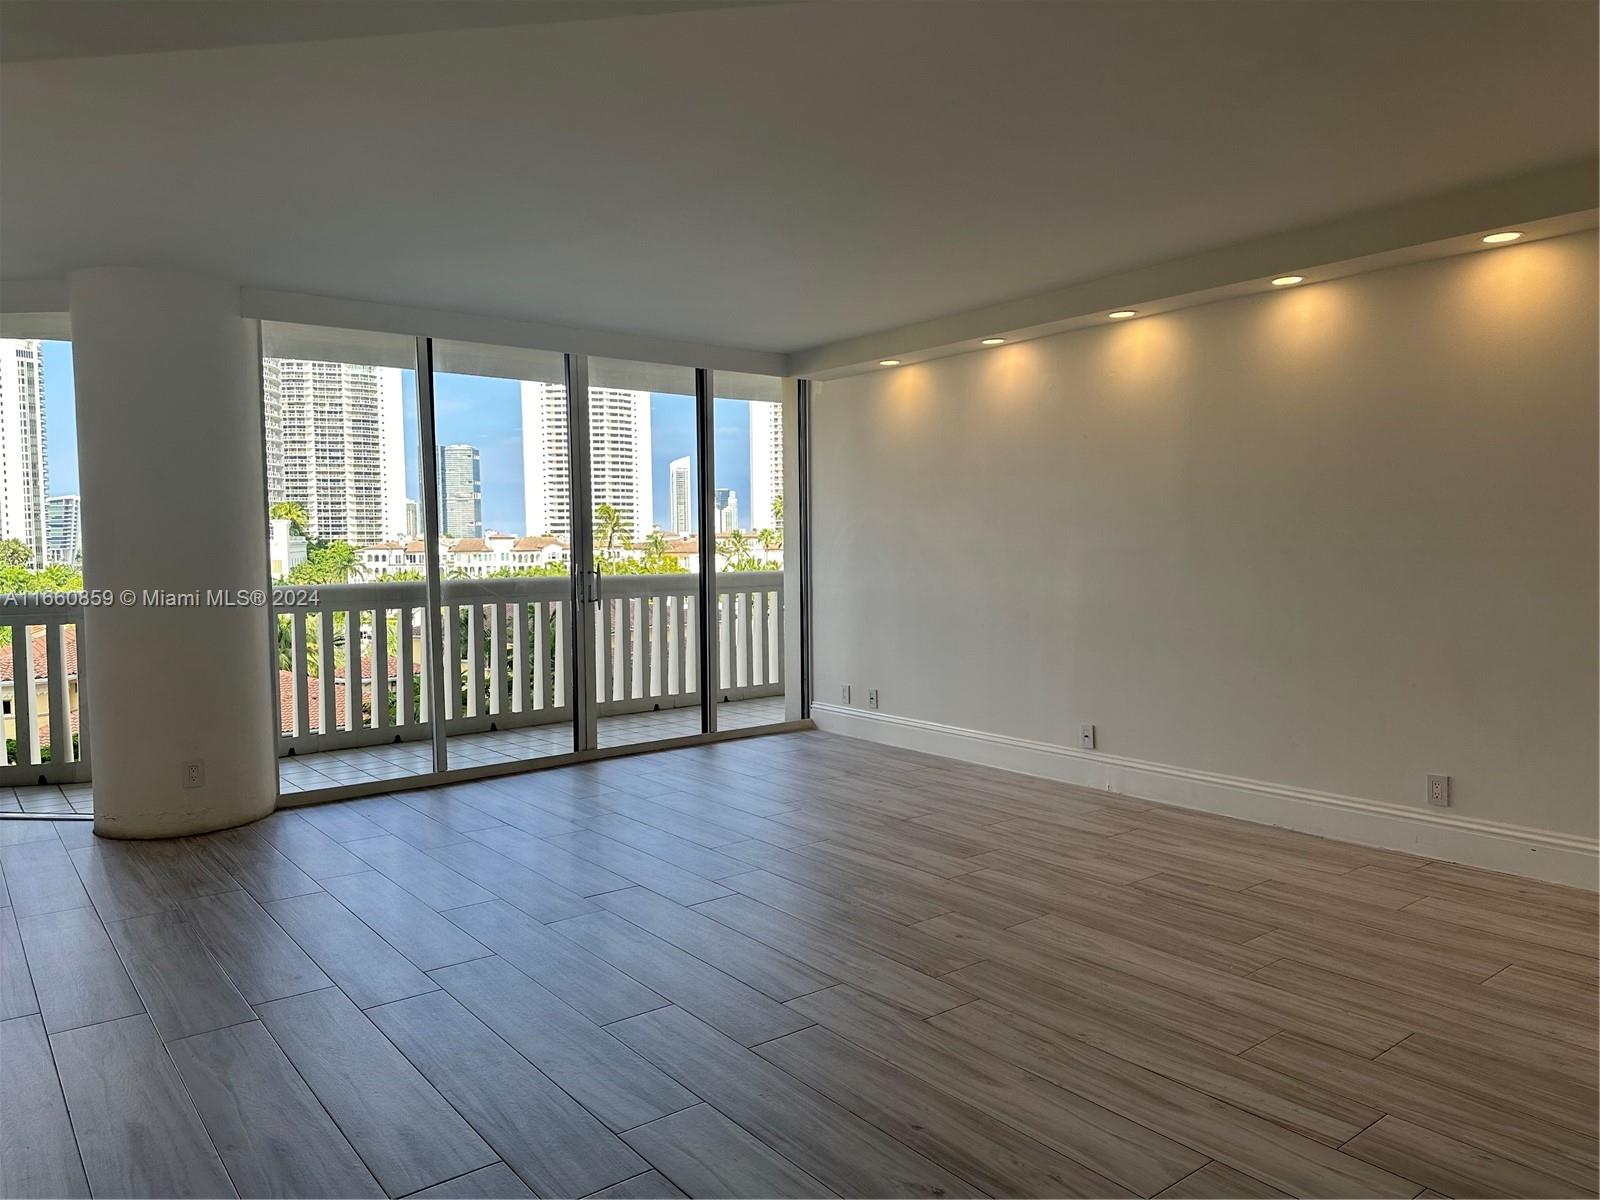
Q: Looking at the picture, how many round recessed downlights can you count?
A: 5